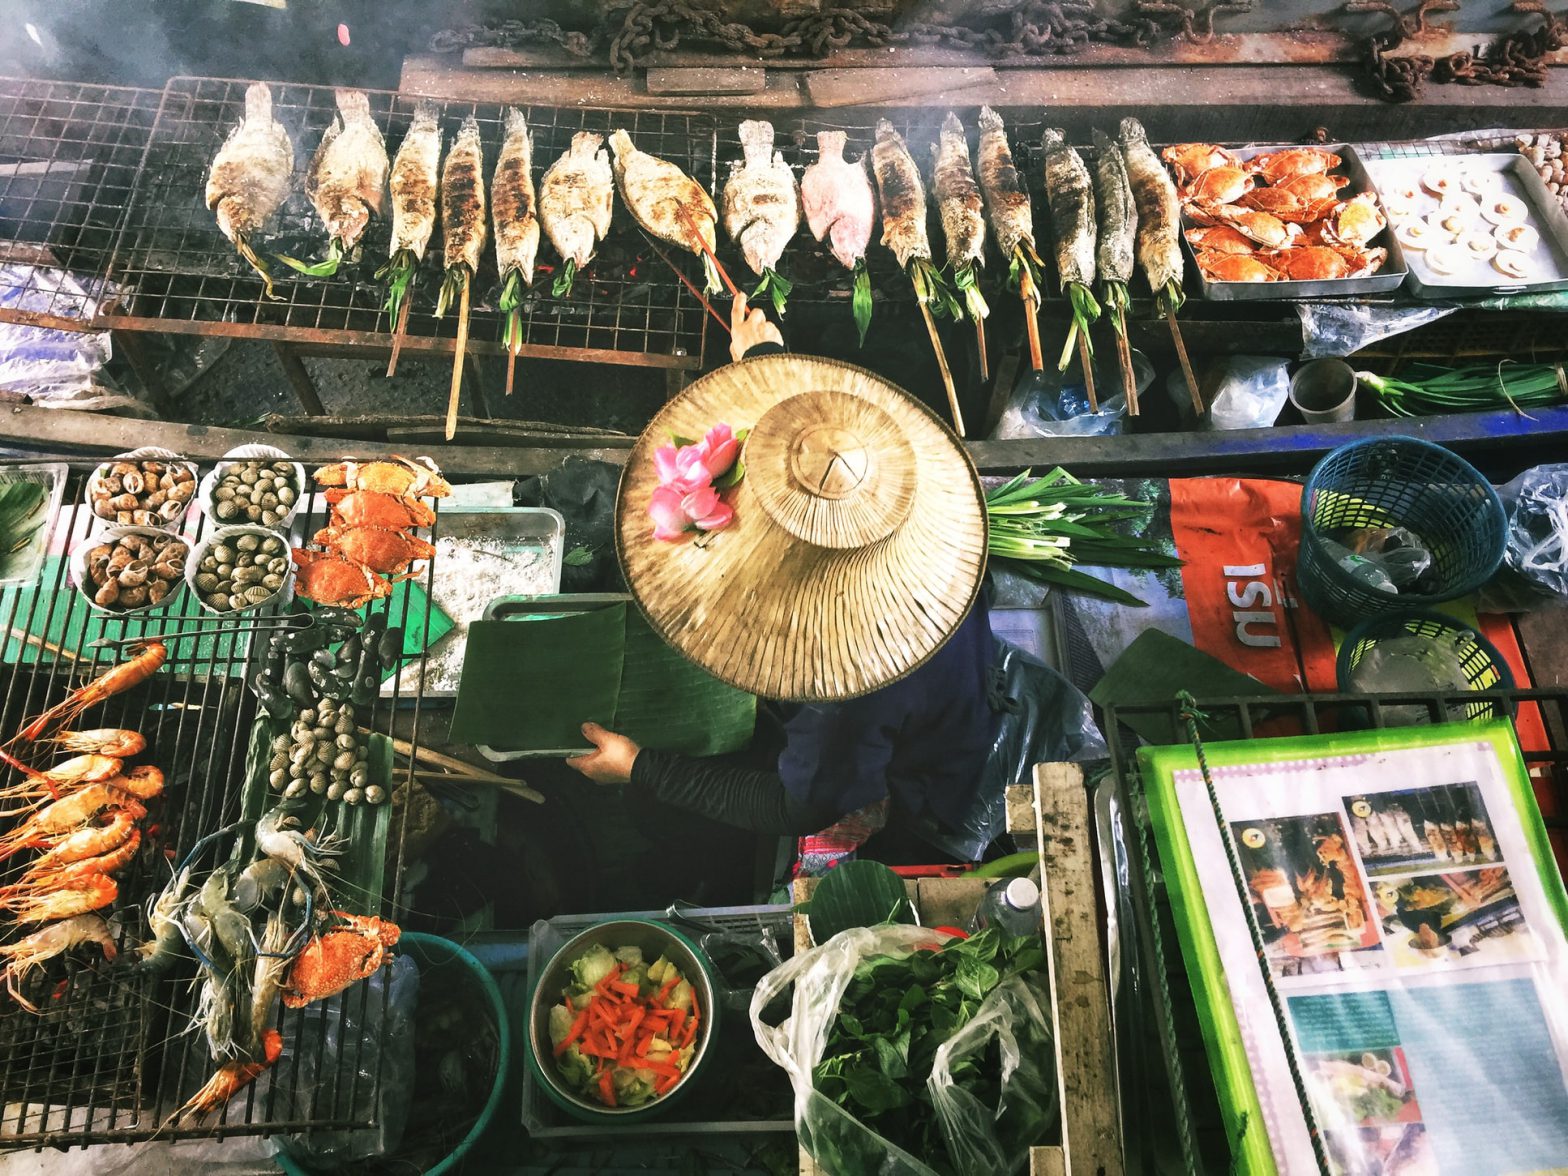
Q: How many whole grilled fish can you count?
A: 15